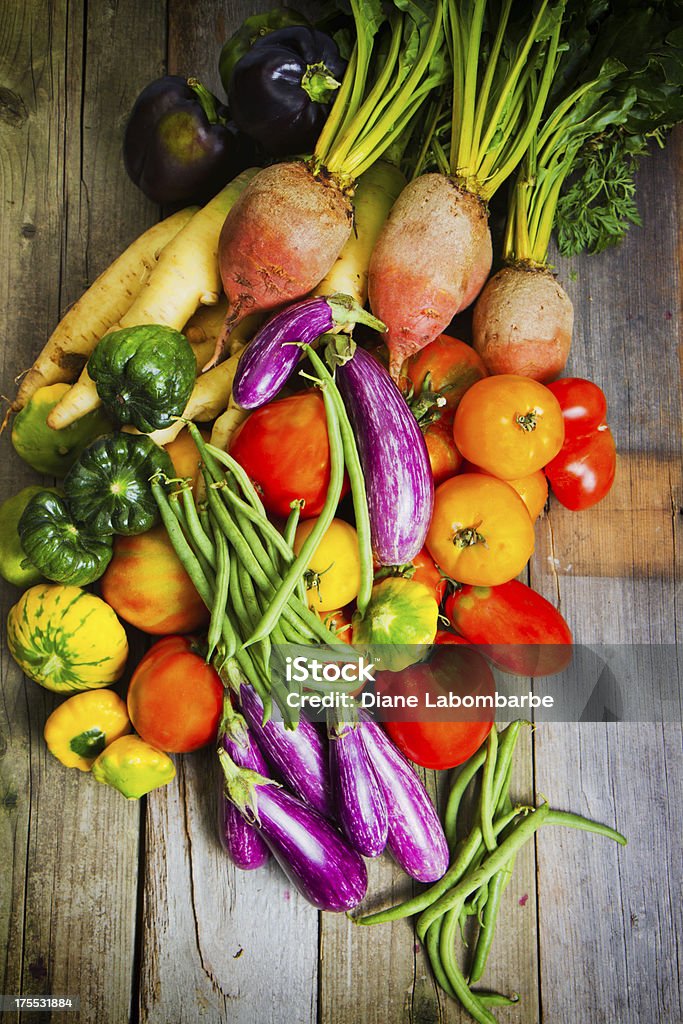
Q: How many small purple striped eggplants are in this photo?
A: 7